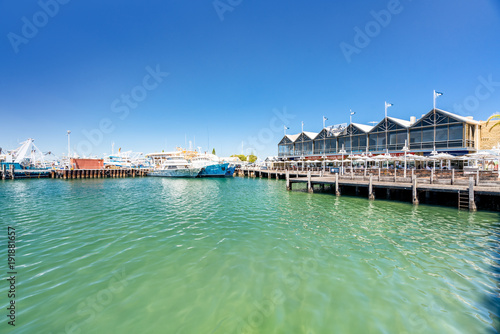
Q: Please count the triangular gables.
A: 6